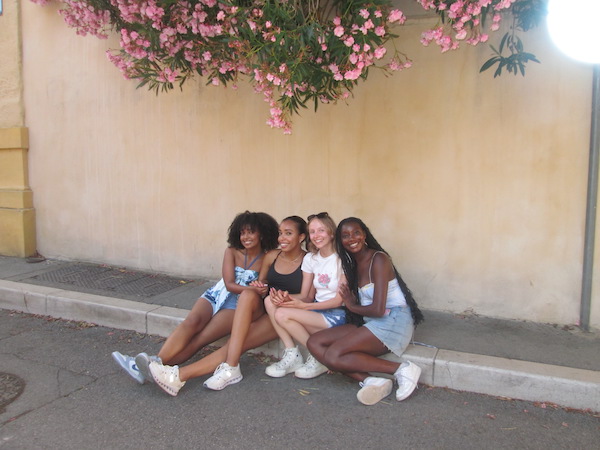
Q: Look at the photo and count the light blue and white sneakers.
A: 2